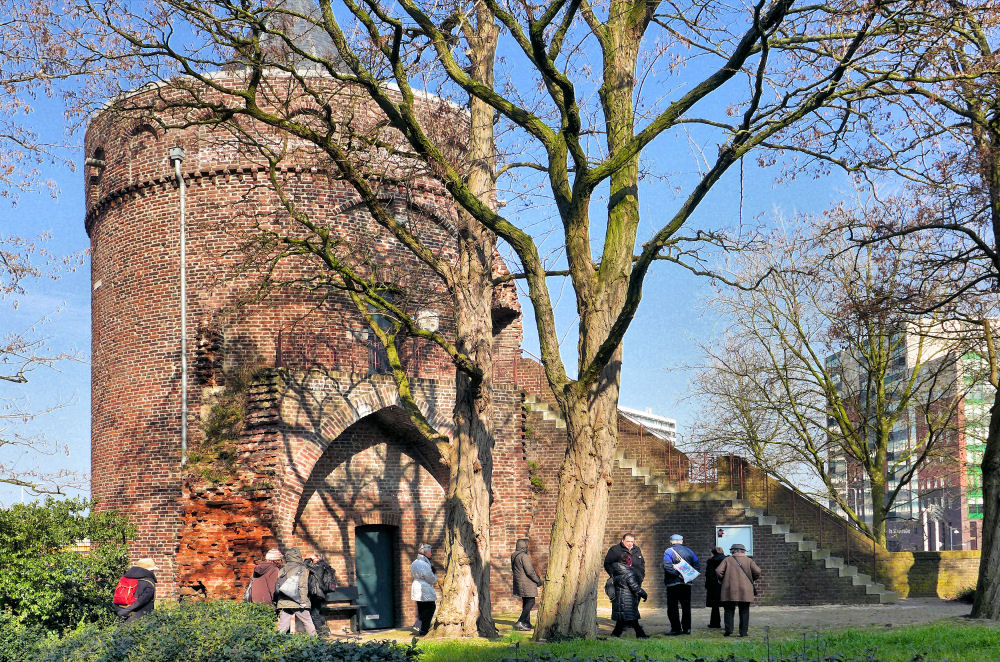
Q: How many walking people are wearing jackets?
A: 11